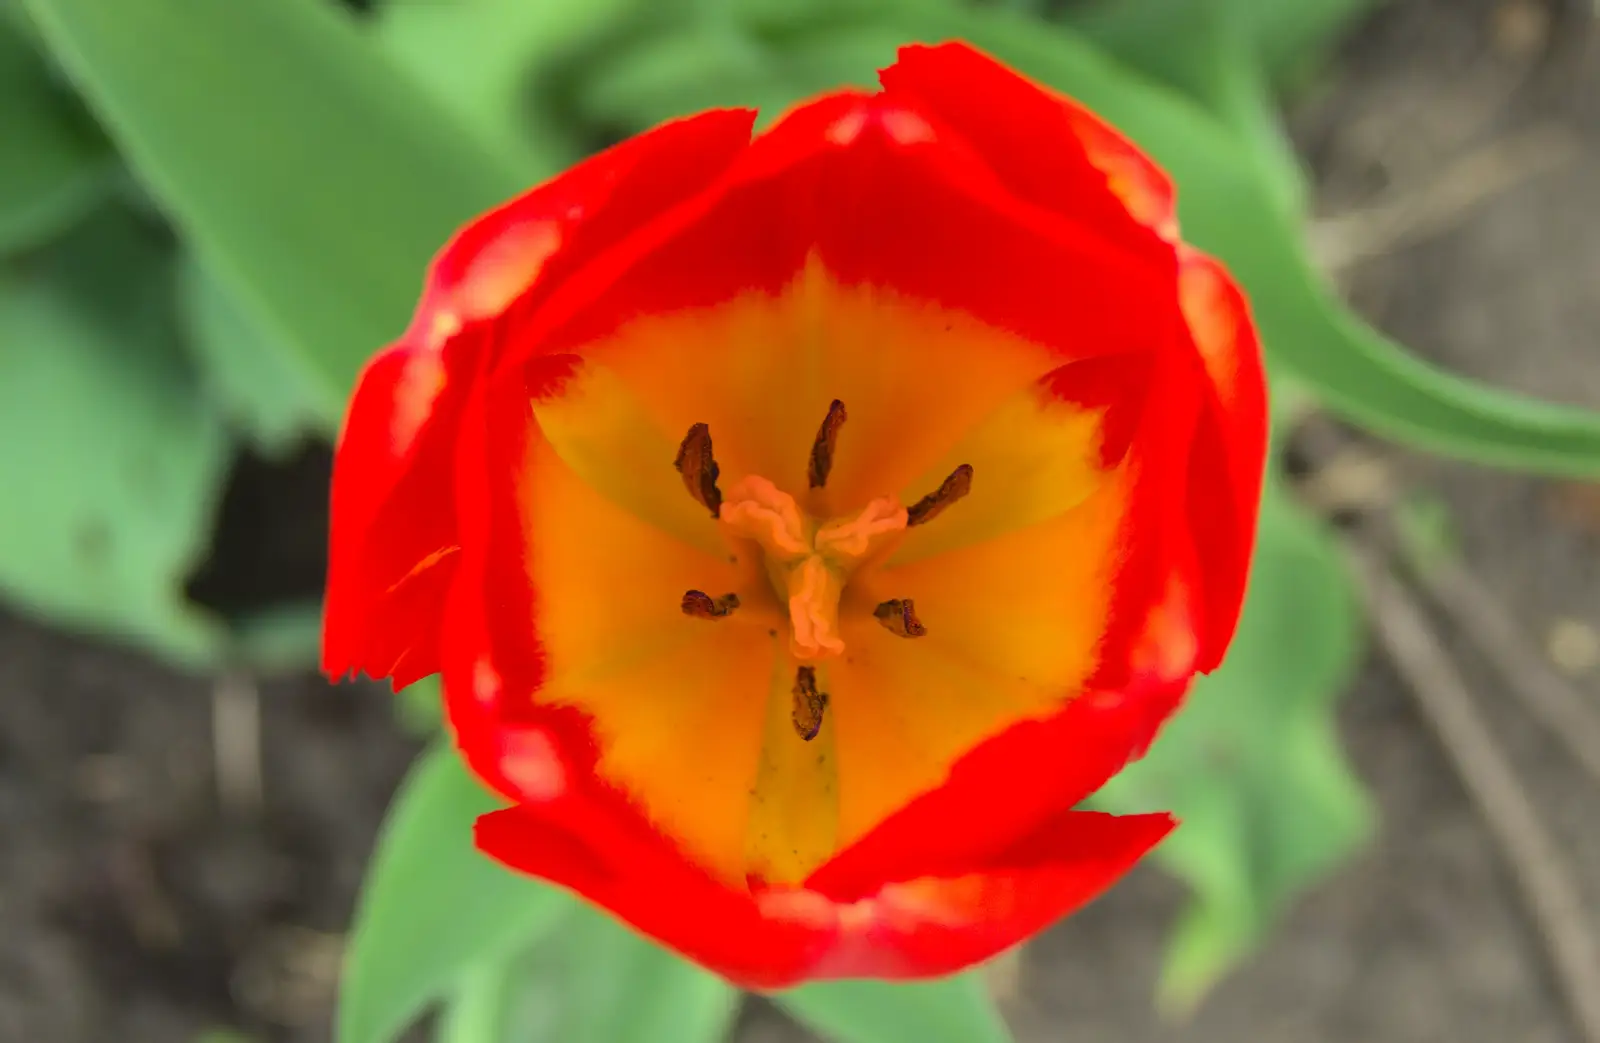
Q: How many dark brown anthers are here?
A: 6